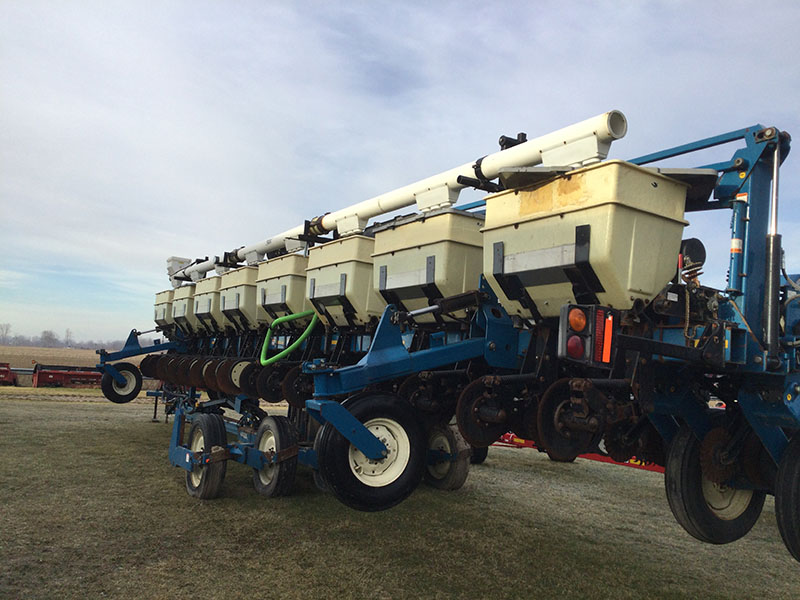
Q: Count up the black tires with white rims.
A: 6